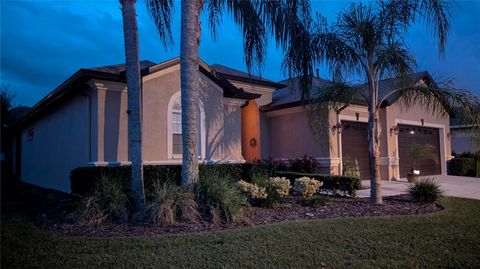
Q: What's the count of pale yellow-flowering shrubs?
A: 3